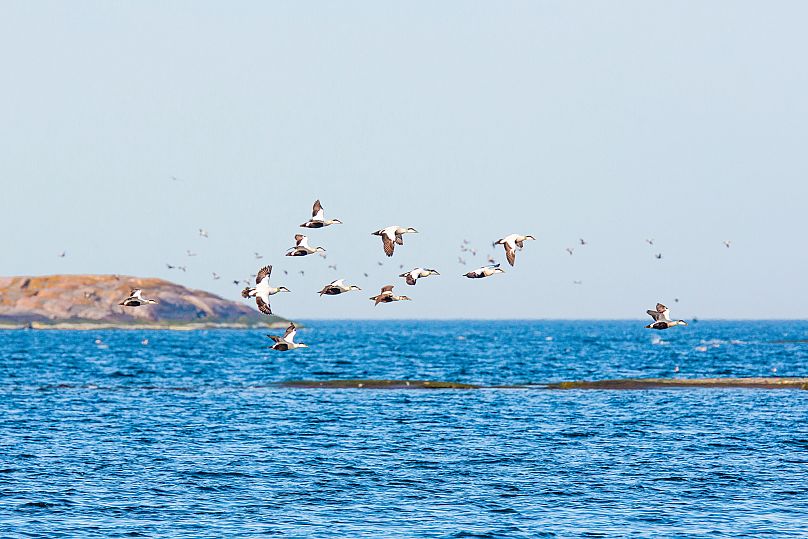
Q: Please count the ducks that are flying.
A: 12